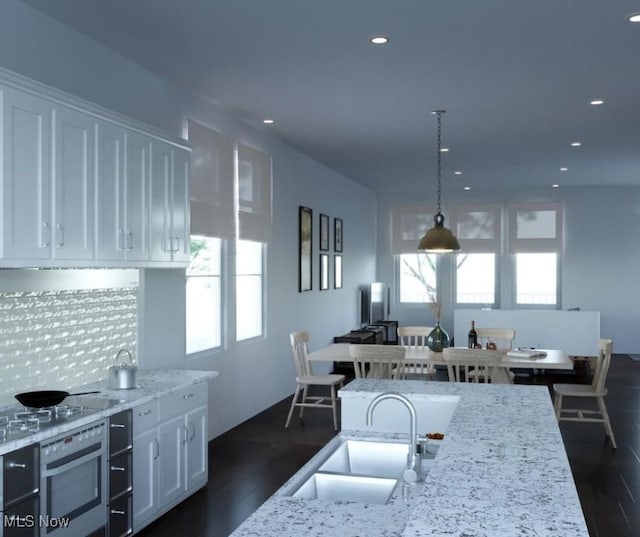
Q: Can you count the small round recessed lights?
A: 10